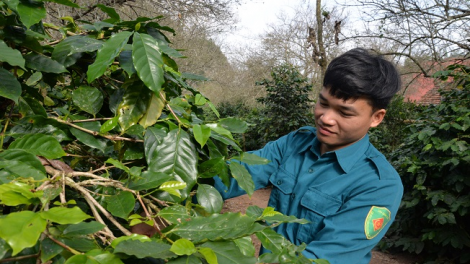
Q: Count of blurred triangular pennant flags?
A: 0